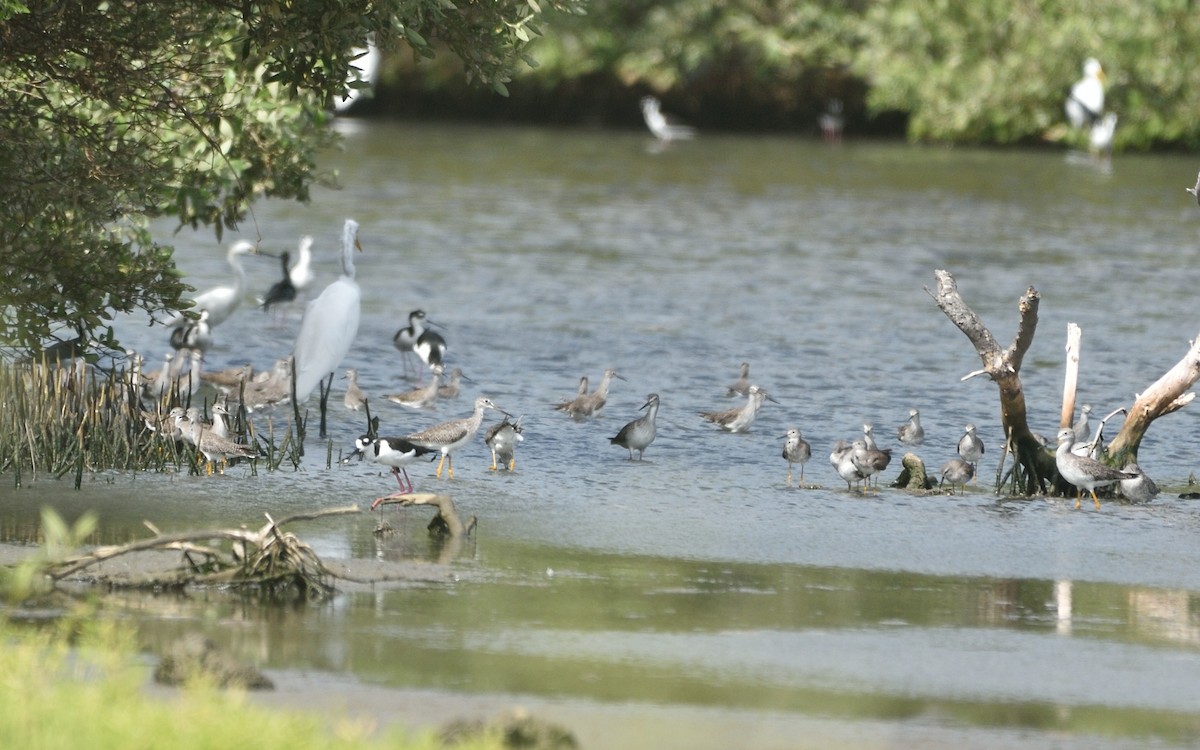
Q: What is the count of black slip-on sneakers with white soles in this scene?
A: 0